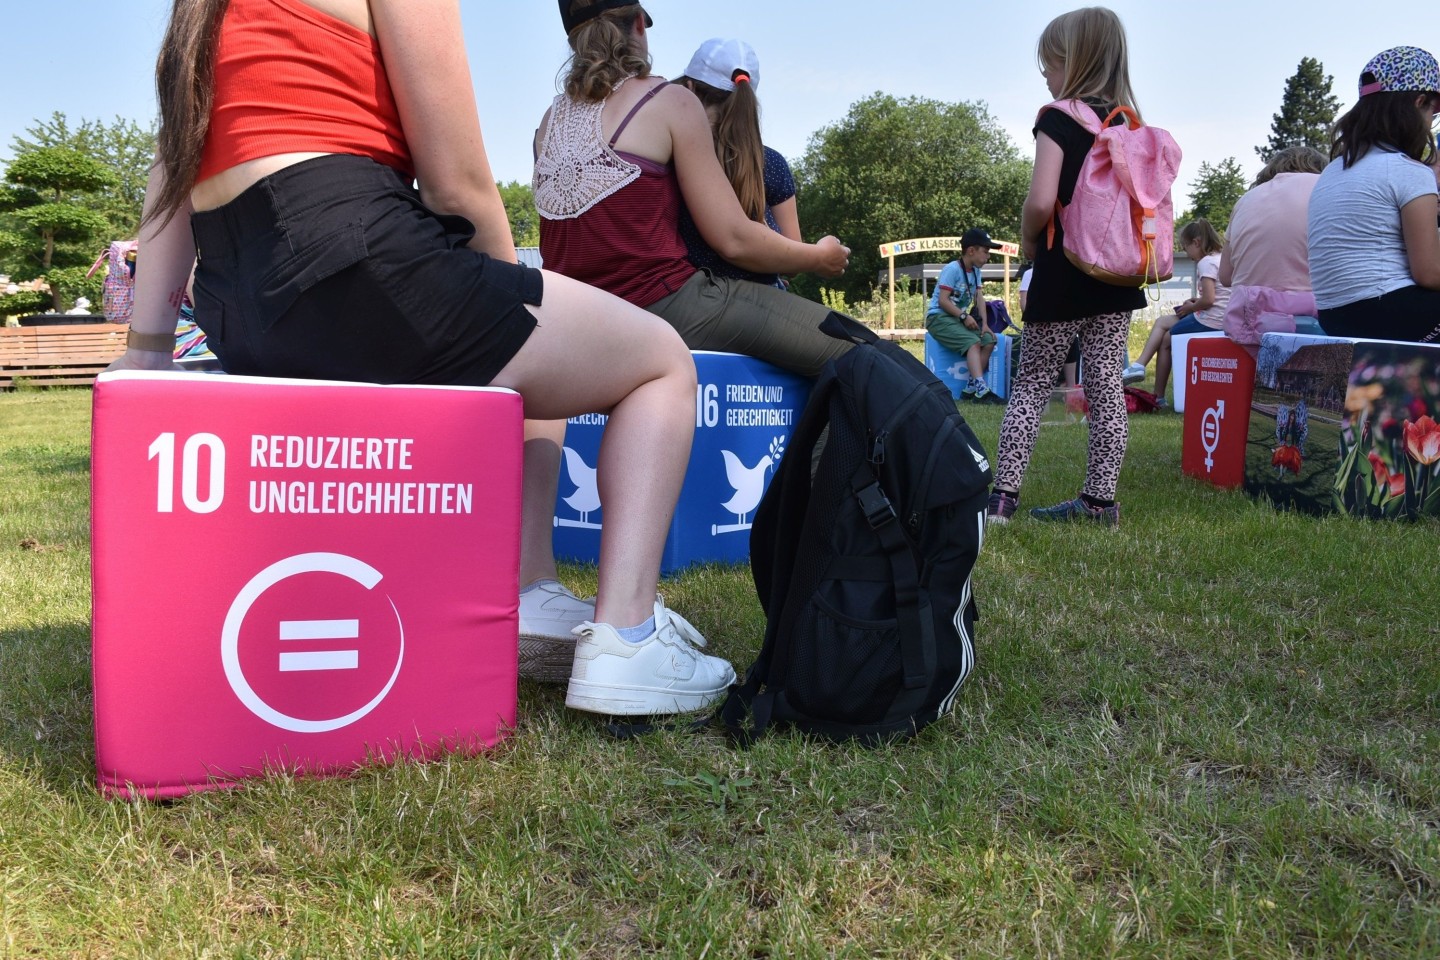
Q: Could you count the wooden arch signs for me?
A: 1